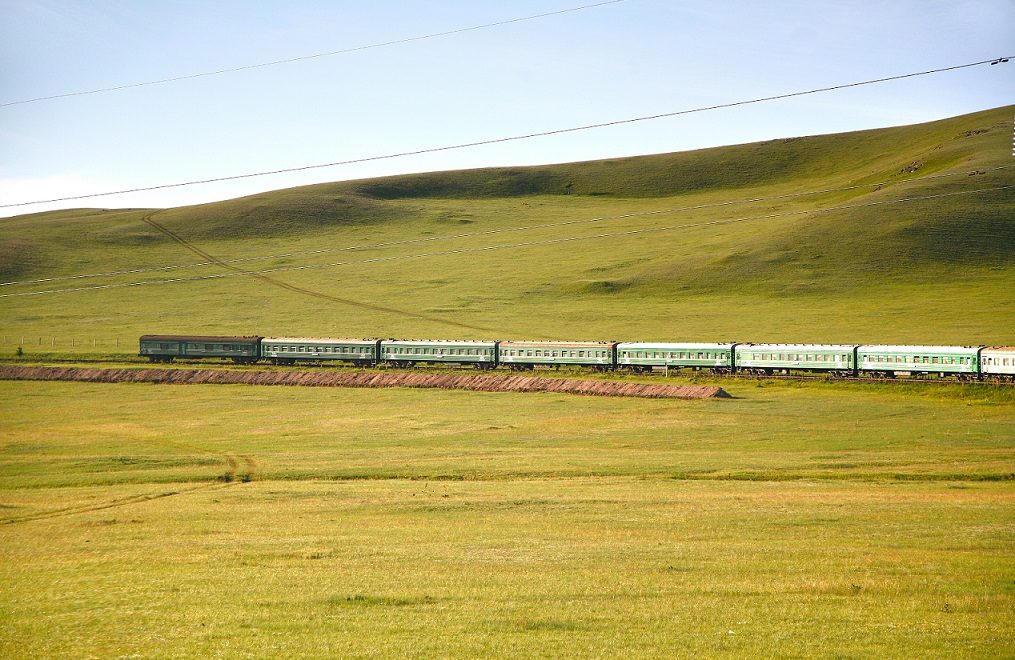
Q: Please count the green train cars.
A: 7